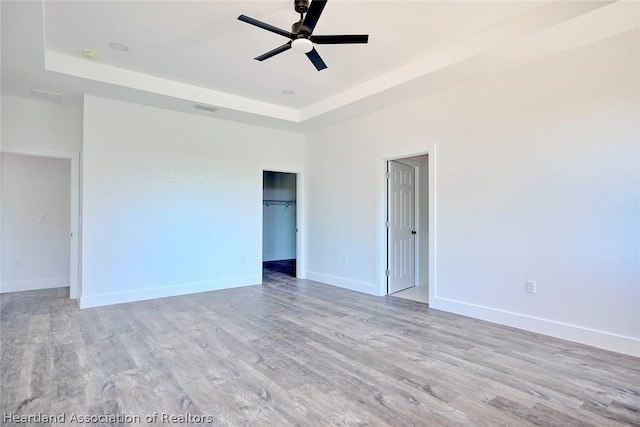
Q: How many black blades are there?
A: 5